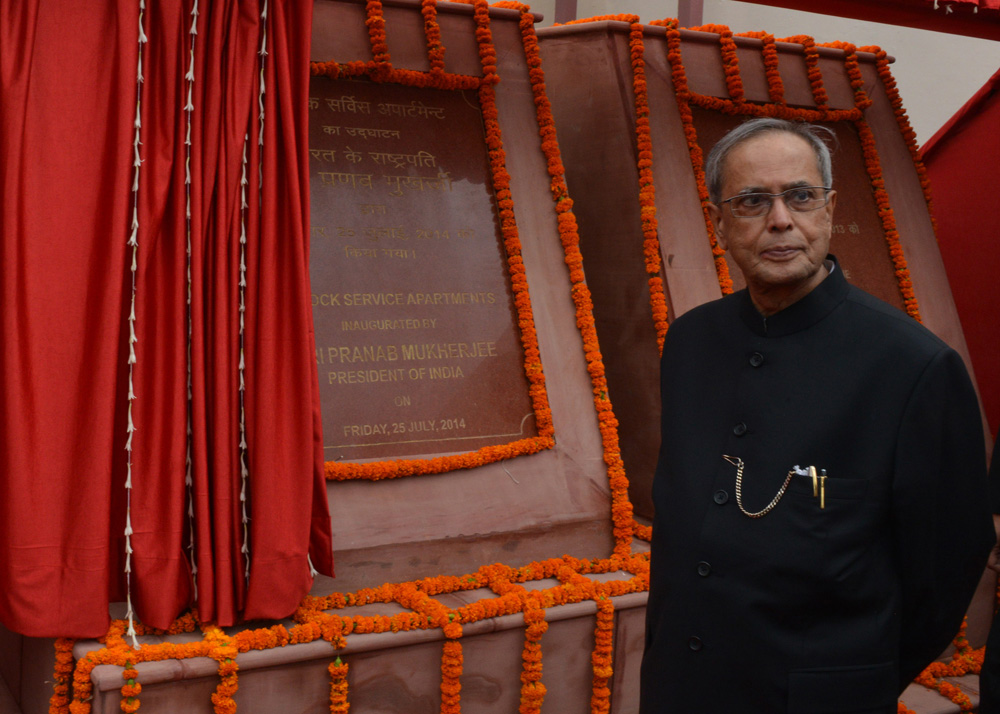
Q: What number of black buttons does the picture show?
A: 5